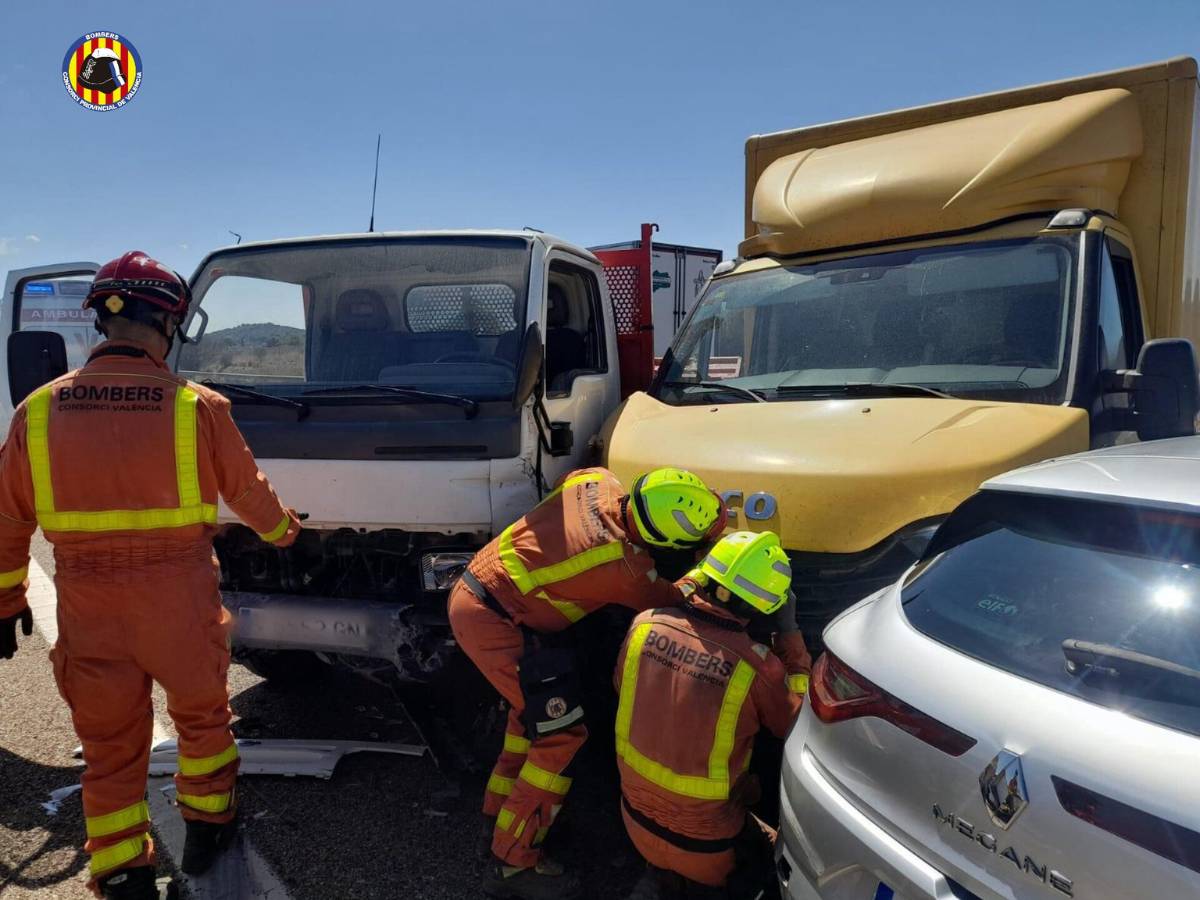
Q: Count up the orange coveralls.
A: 3